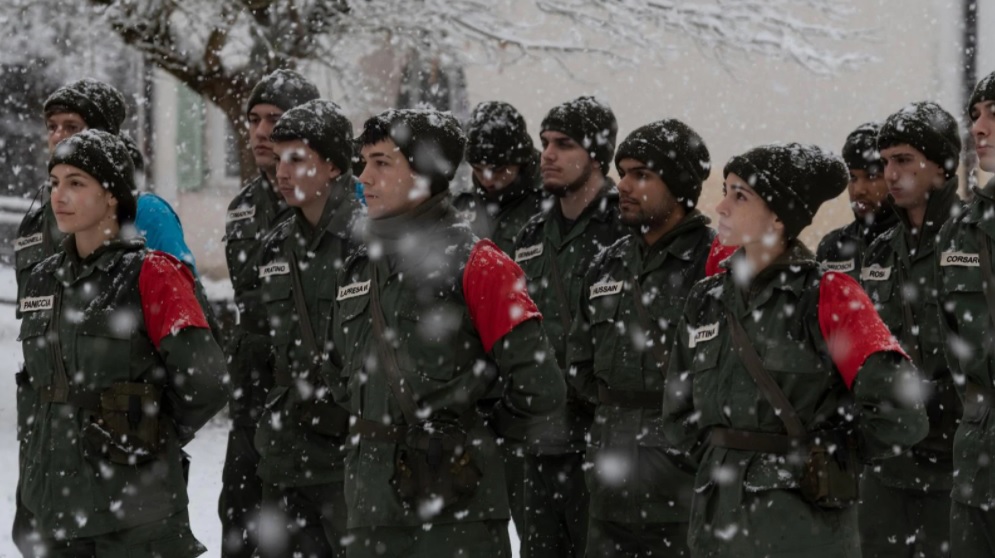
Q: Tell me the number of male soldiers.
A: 10